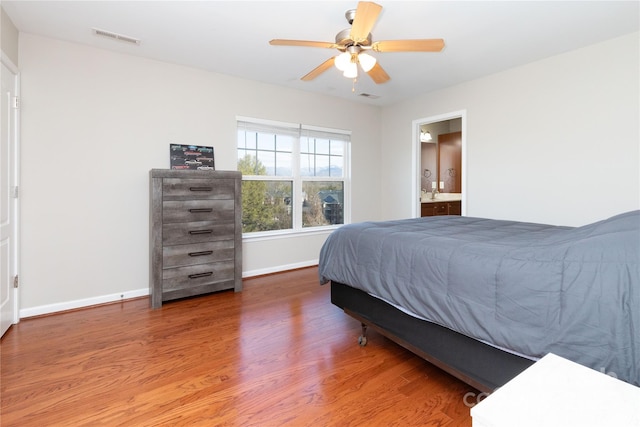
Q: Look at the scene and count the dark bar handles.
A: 5